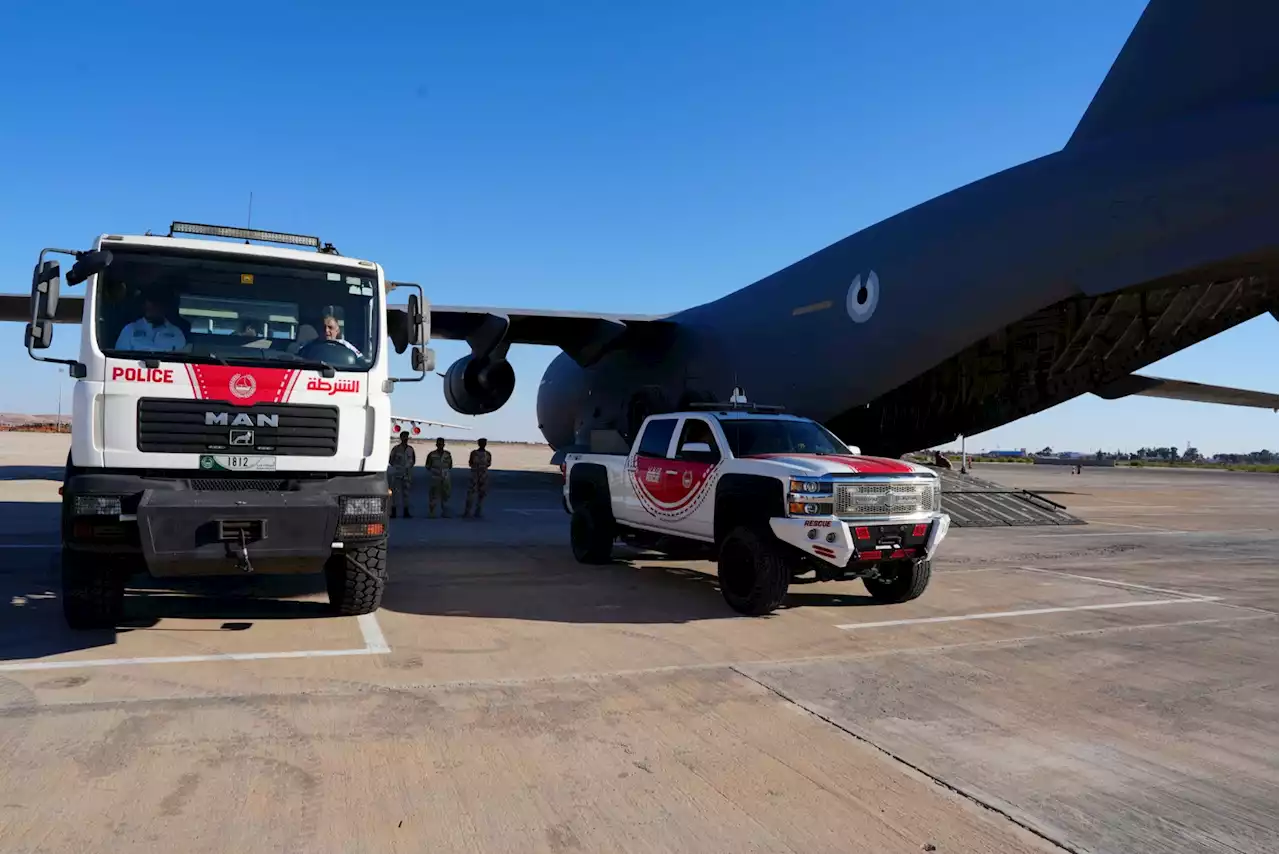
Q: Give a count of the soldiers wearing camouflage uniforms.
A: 3